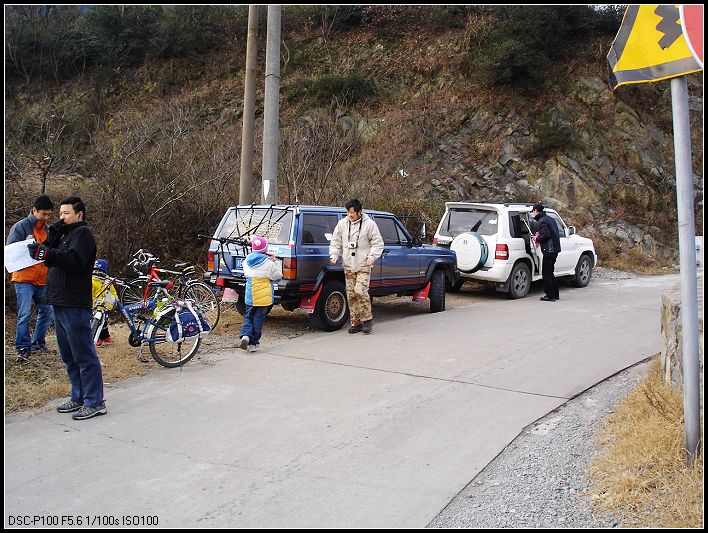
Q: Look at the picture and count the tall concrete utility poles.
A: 2